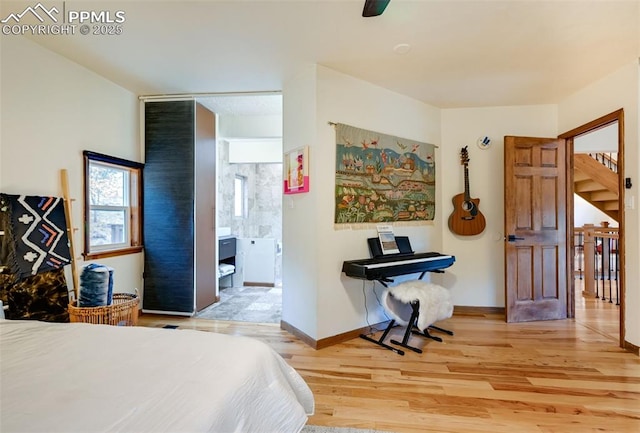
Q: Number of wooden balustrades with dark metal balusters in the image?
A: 2